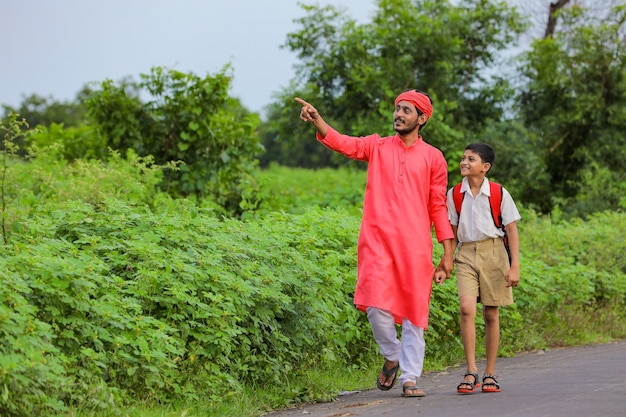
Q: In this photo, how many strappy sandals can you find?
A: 2